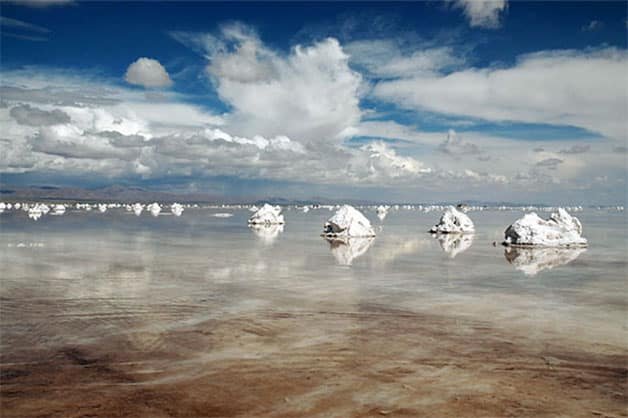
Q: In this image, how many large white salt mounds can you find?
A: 4